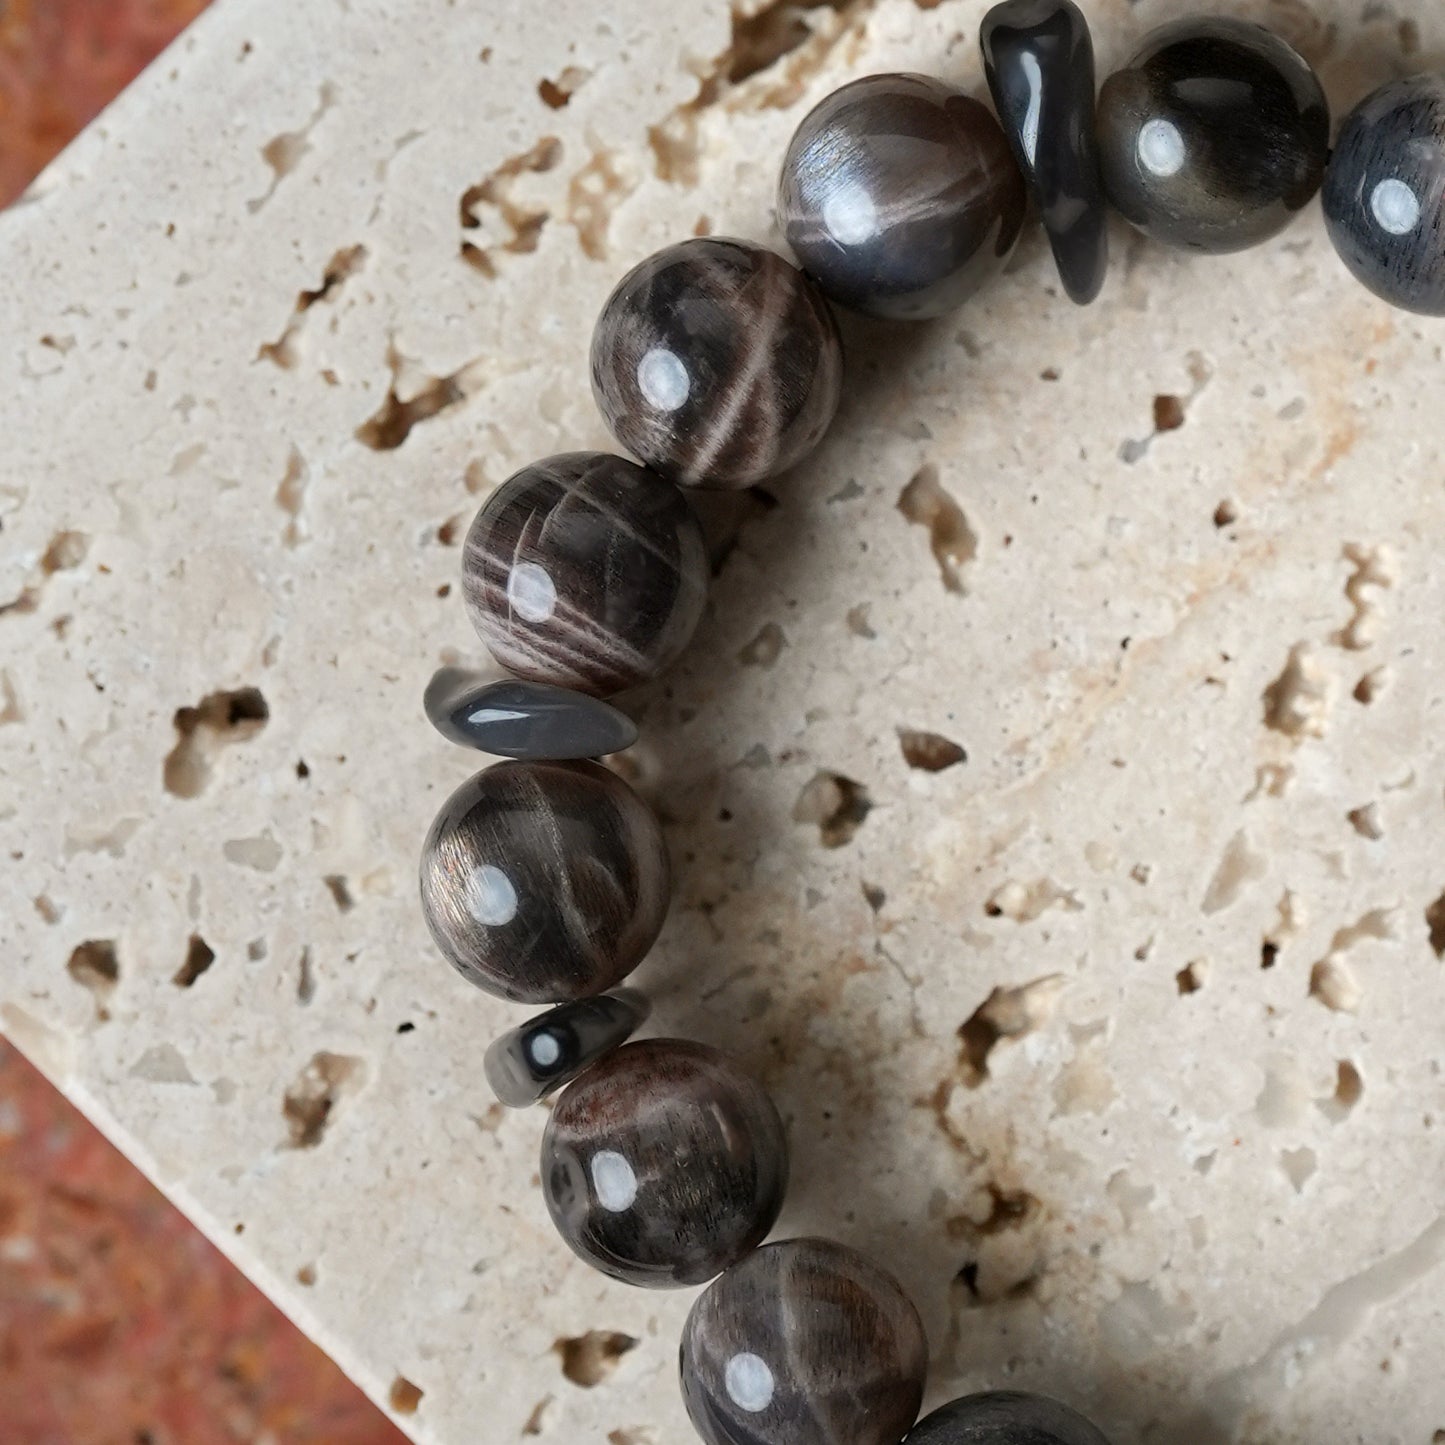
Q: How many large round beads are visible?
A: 9